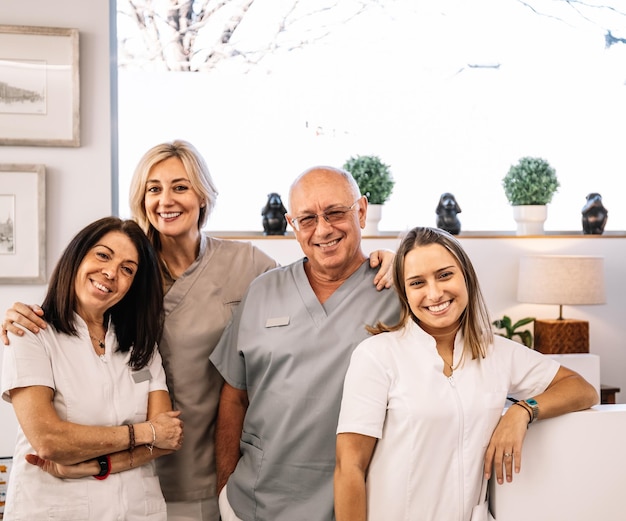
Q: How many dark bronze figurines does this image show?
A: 3